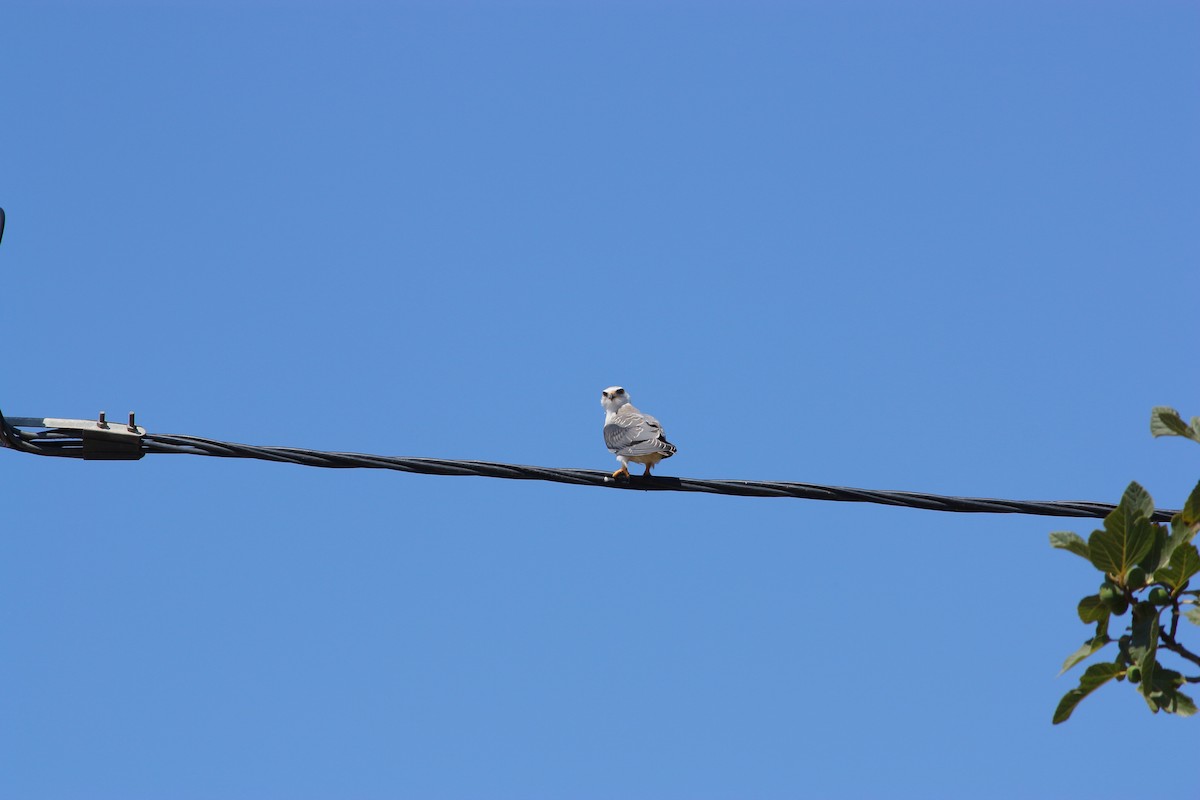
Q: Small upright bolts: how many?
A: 2